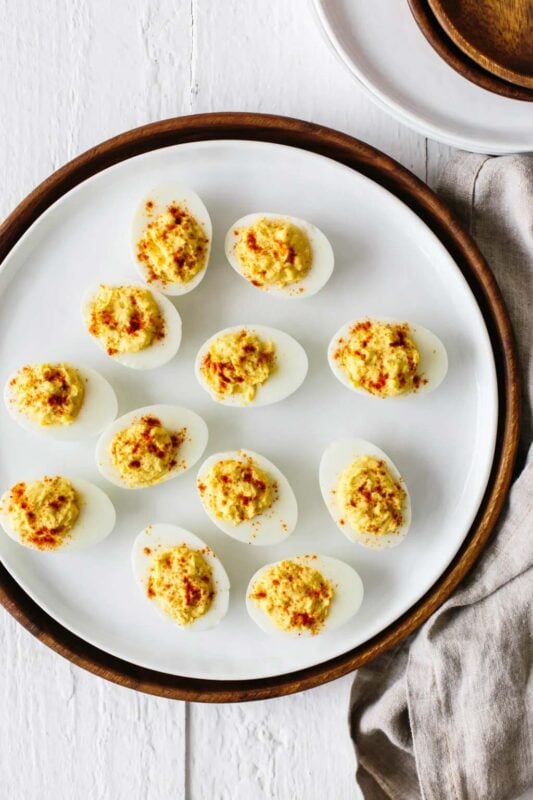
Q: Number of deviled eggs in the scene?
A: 12